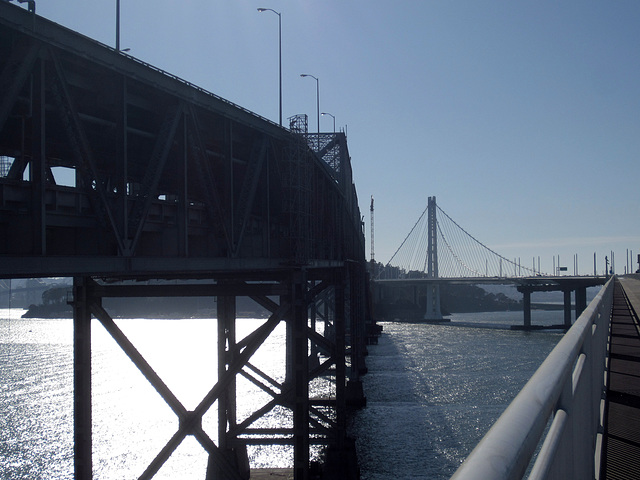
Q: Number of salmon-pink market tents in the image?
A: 0